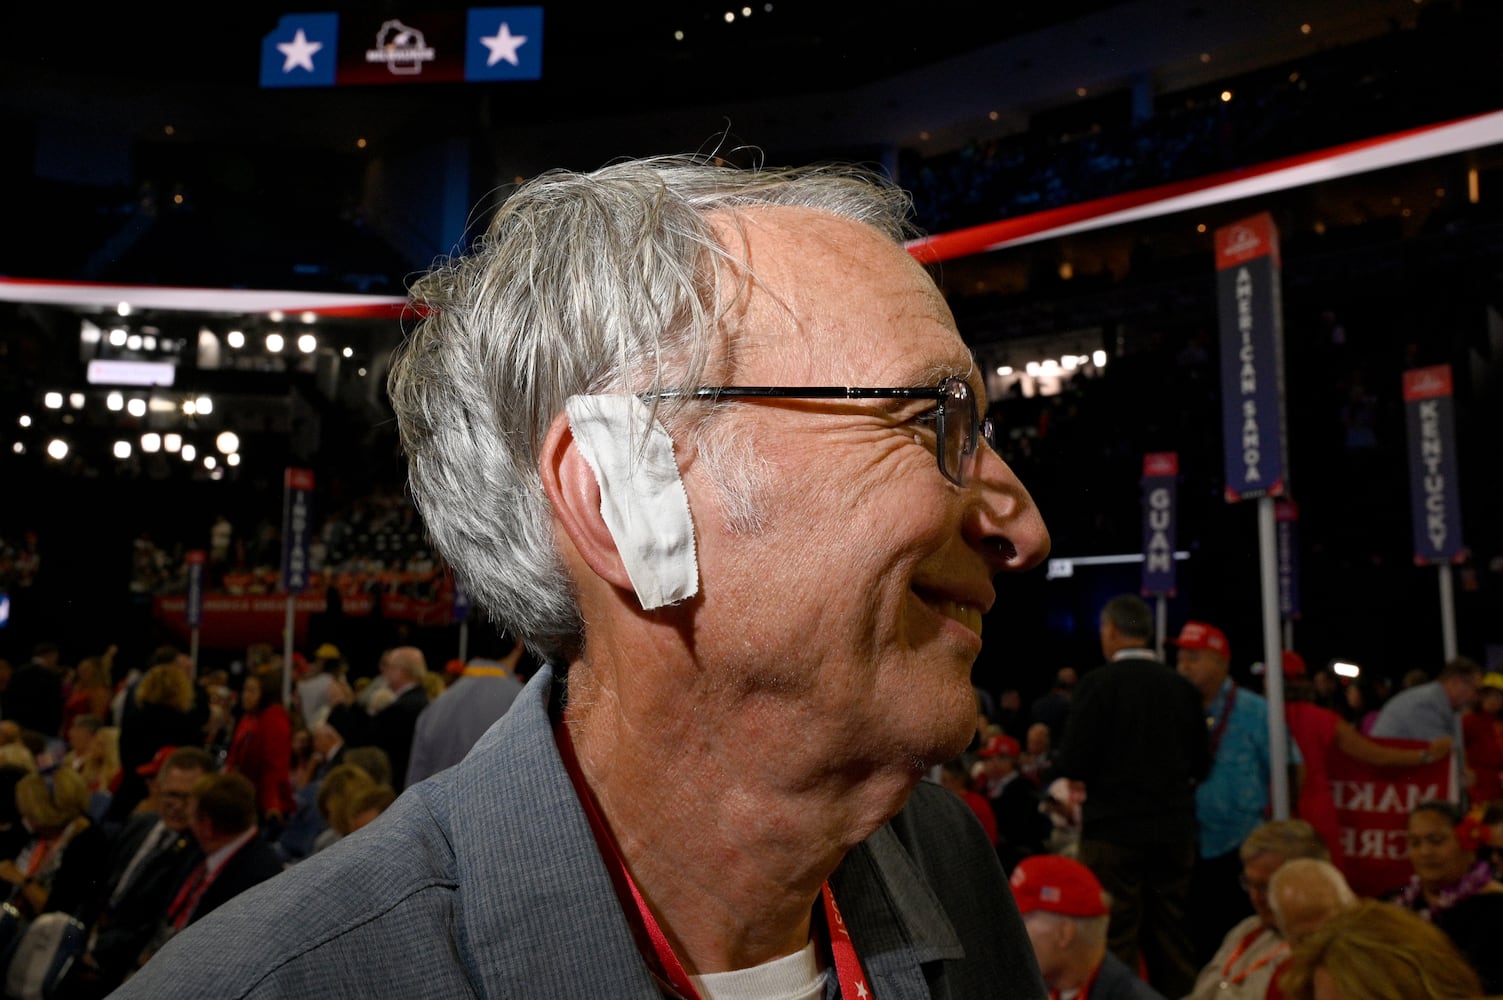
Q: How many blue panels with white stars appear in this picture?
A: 2